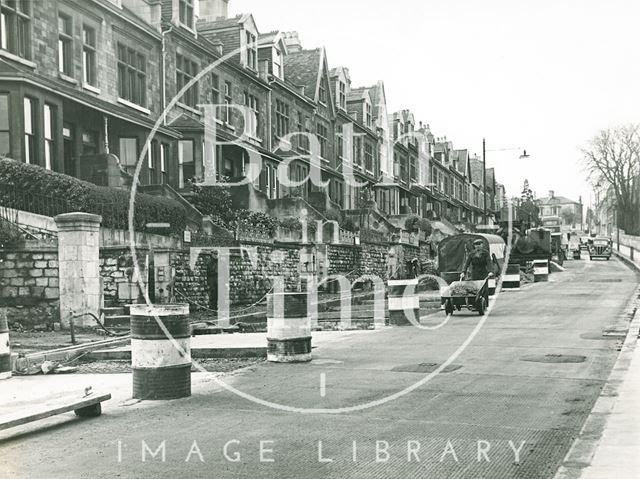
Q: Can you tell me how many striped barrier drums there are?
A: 7